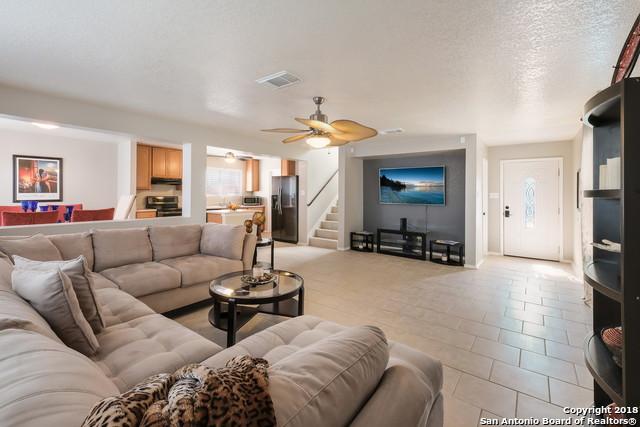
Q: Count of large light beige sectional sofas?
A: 1